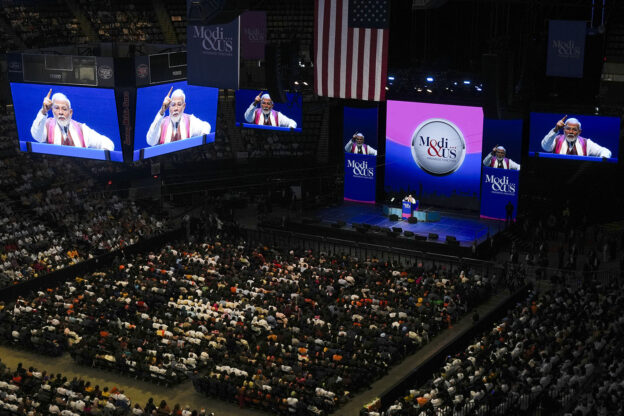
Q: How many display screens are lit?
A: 7